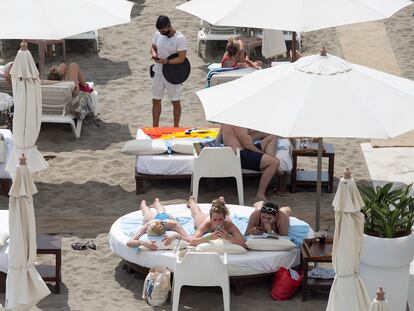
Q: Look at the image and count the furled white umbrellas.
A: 4